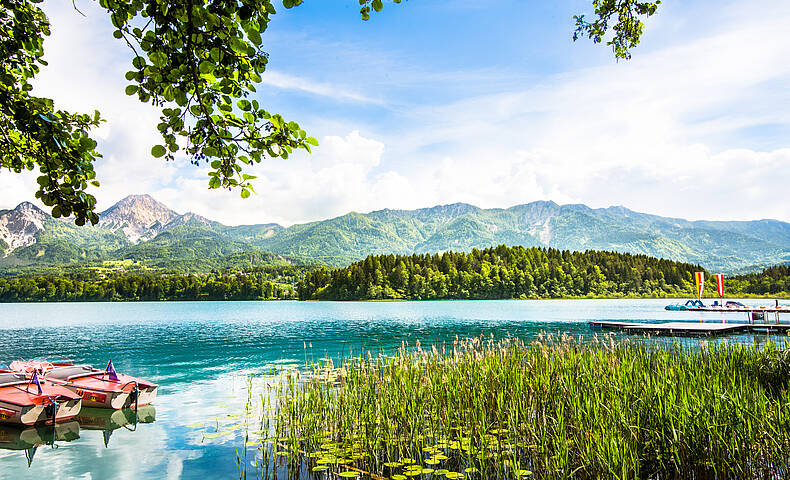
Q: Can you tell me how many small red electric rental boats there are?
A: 2